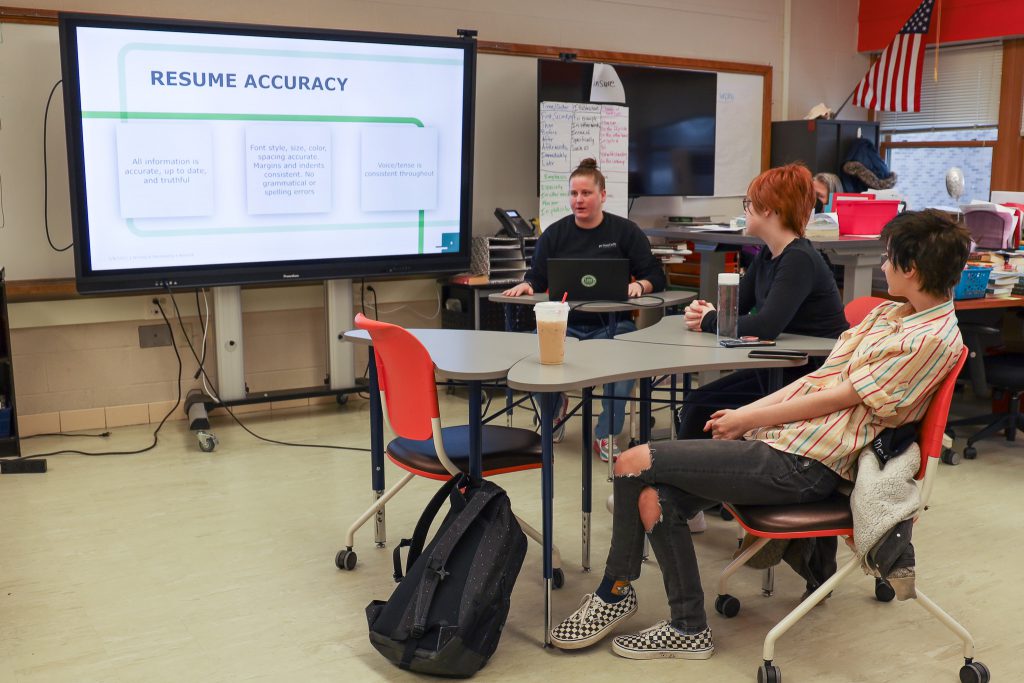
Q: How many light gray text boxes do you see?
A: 3